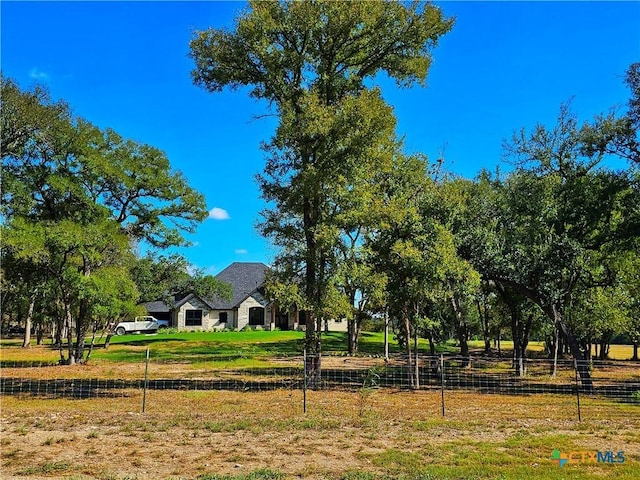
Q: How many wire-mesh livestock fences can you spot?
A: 1